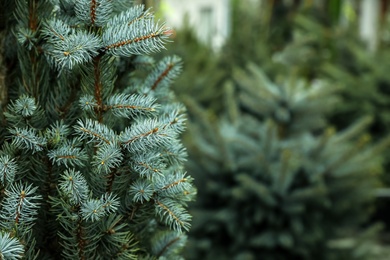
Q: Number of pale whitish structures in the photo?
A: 2